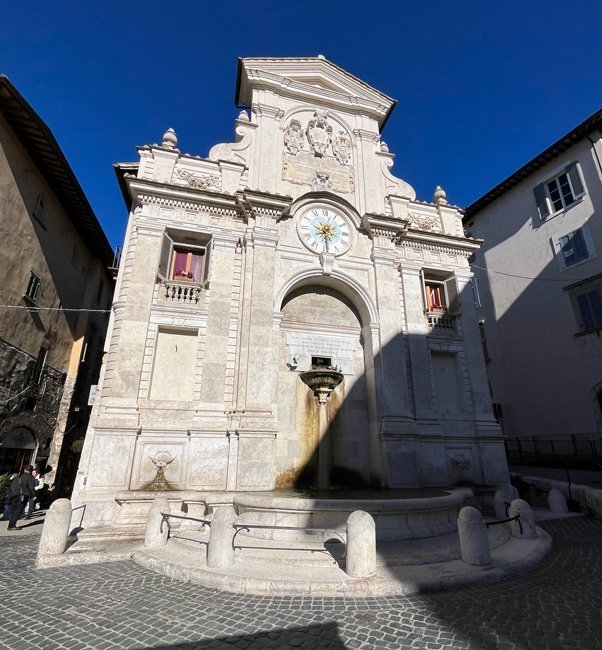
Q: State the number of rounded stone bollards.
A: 8